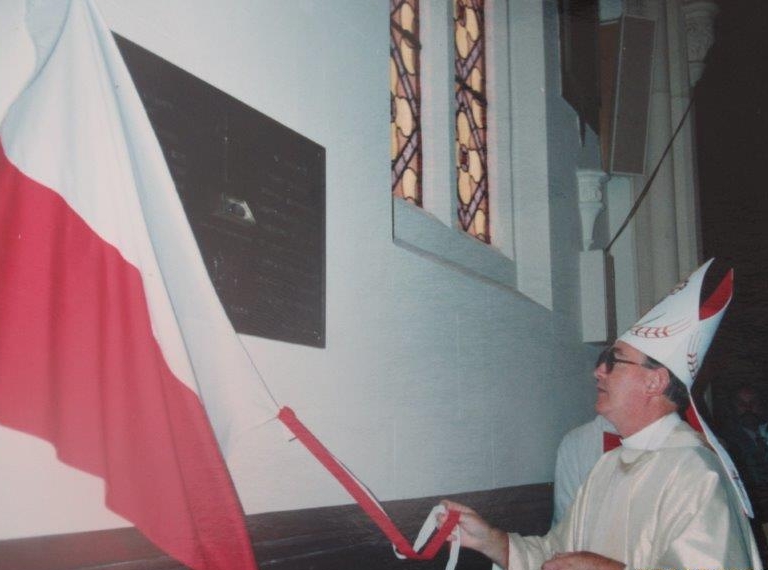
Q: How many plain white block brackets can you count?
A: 1